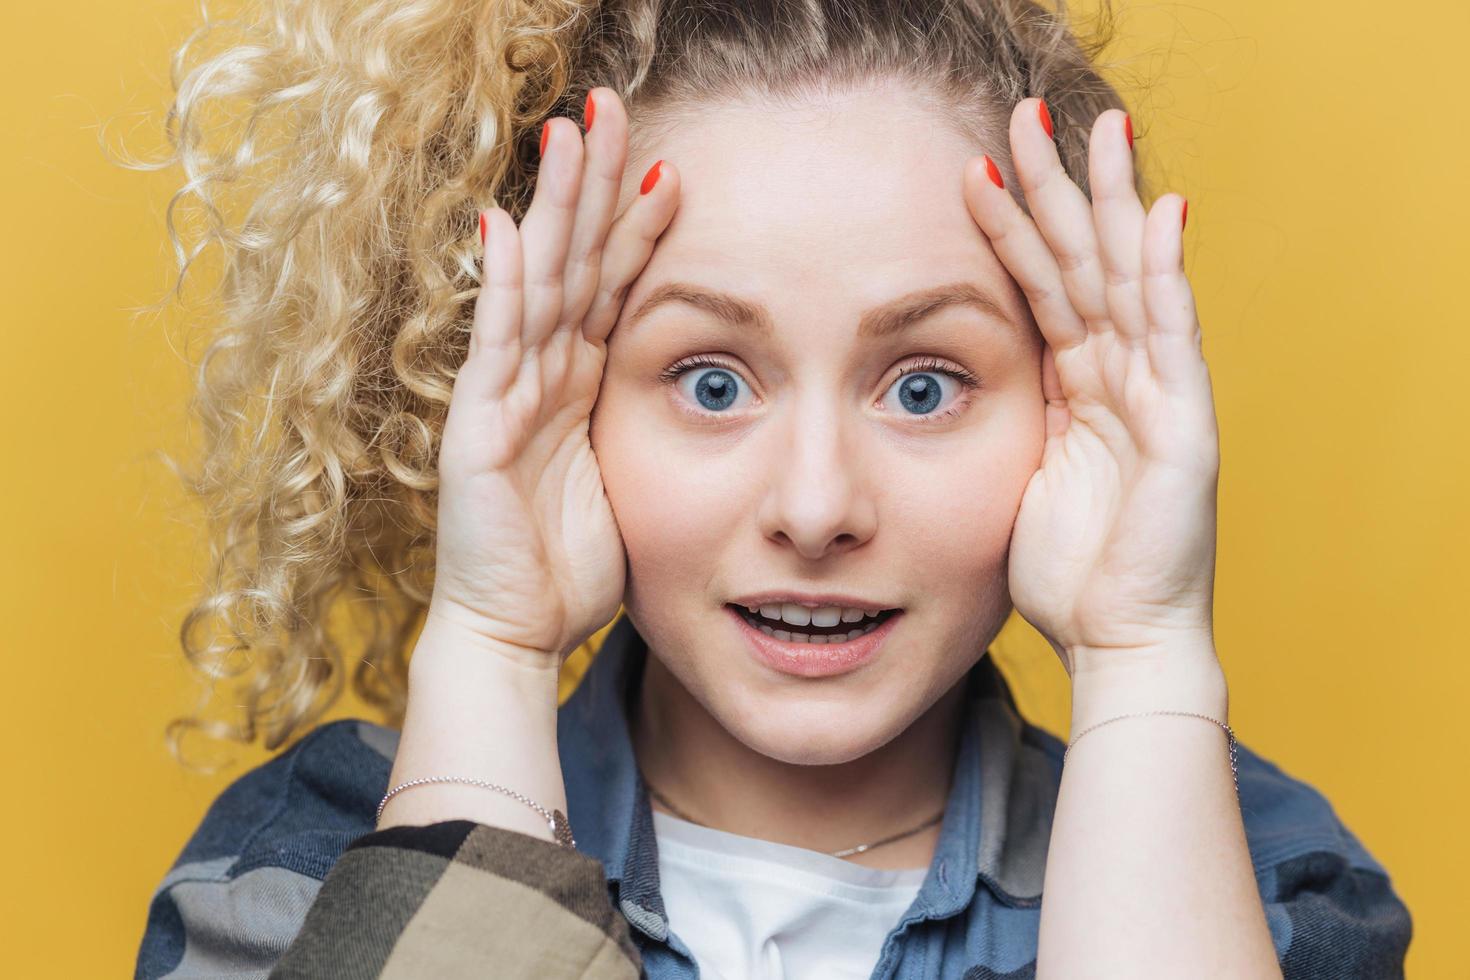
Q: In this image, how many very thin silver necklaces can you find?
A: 1